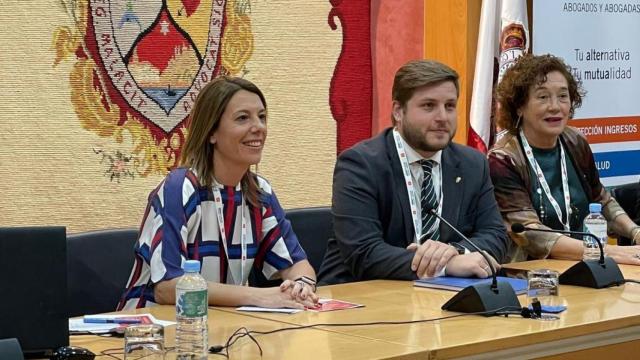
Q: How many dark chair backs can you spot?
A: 3